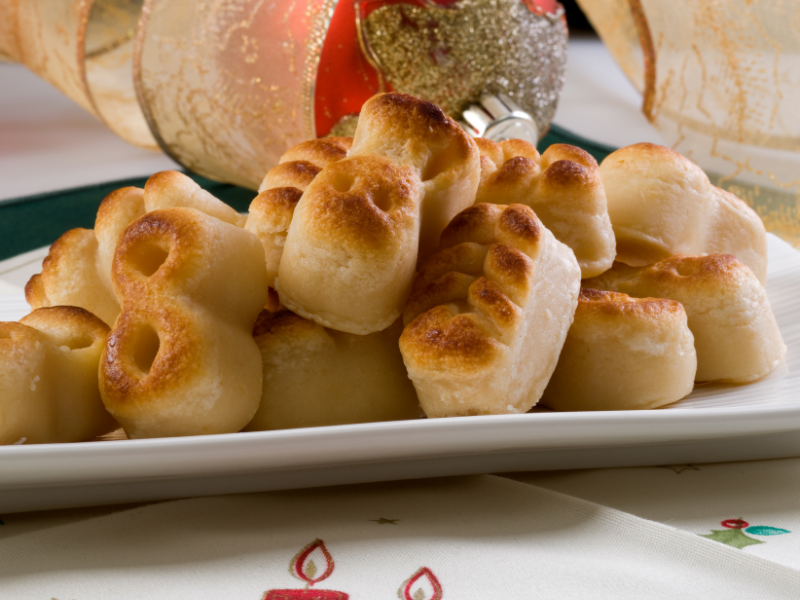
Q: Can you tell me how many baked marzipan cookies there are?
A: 11